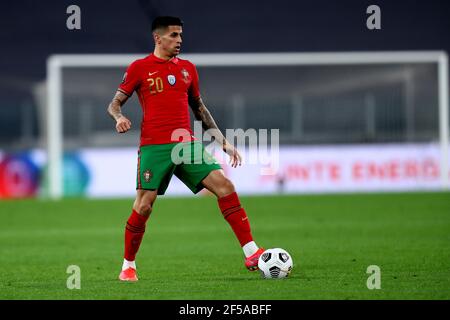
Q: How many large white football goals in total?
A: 1